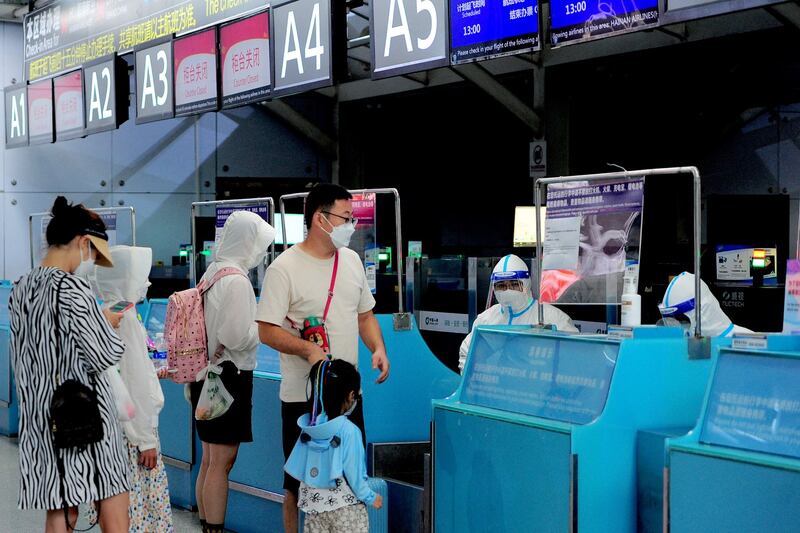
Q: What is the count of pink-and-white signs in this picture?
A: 4